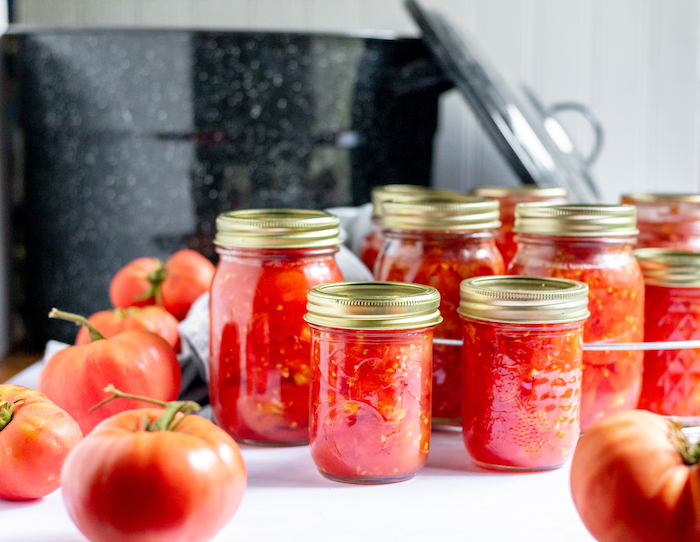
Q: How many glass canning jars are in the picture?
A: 9